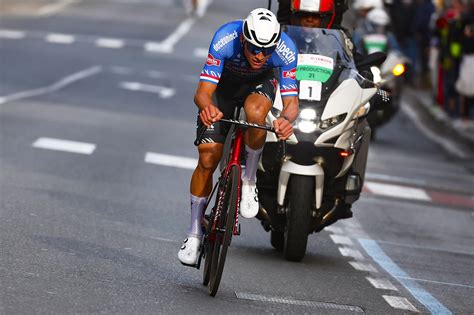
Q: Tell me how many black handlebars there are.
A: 1